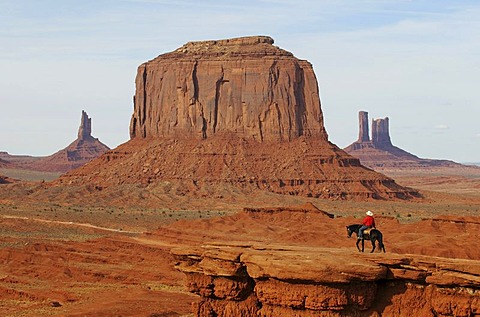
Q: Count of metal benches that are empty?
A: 0